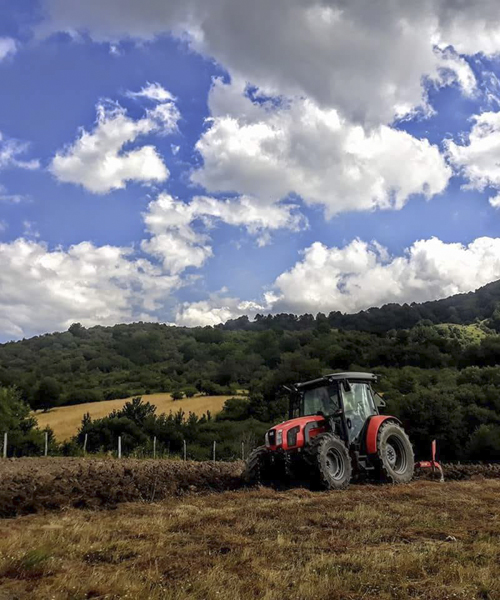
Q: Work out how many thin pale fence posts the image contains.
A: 8